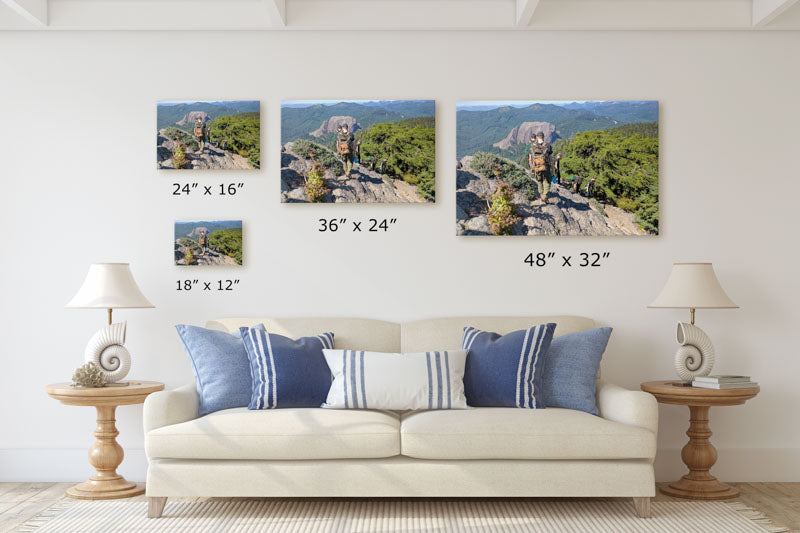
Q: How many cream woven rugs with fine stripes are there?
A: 1